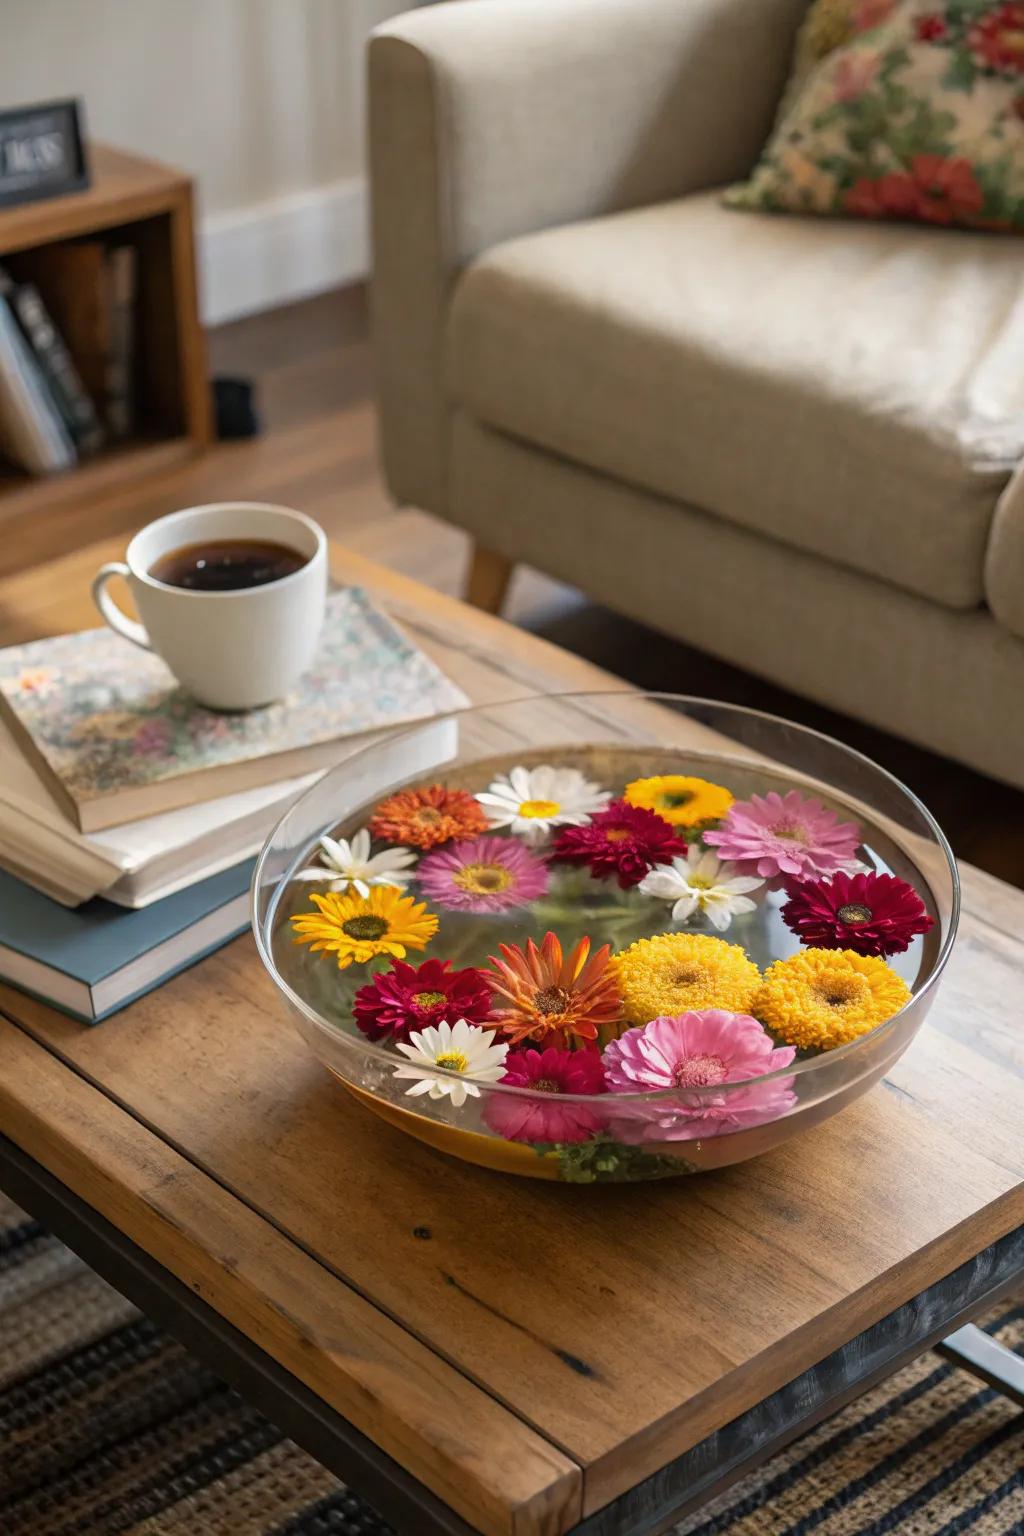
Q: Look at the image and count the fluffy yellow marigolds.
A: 2